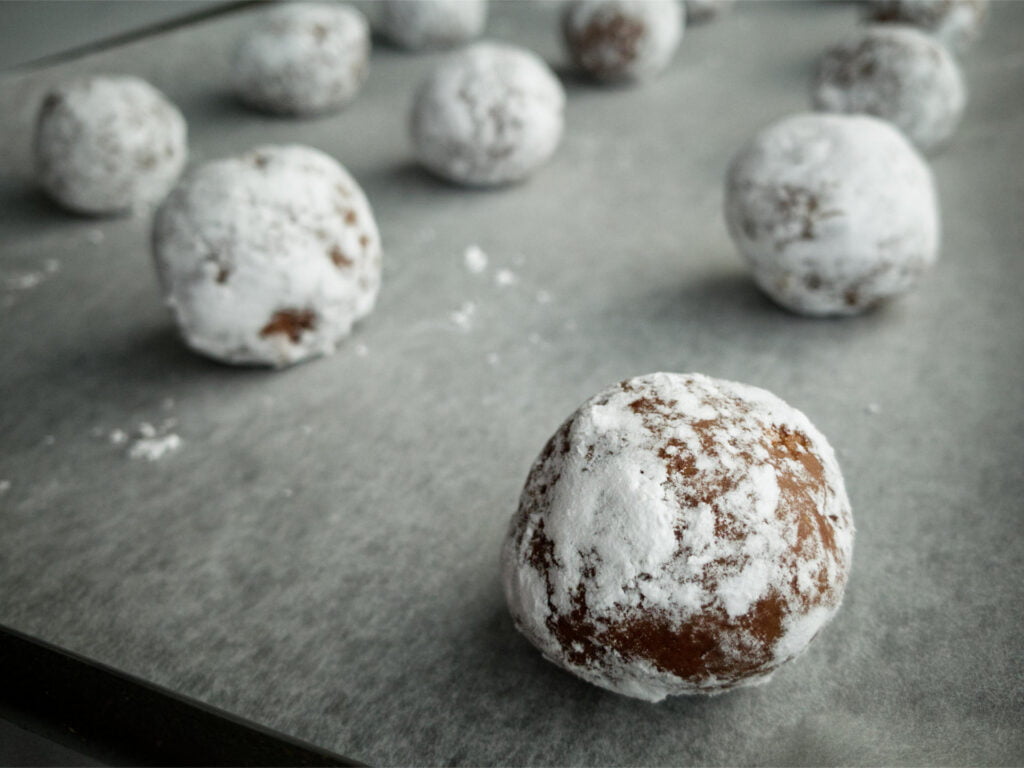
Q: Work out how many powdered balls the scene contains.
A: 11